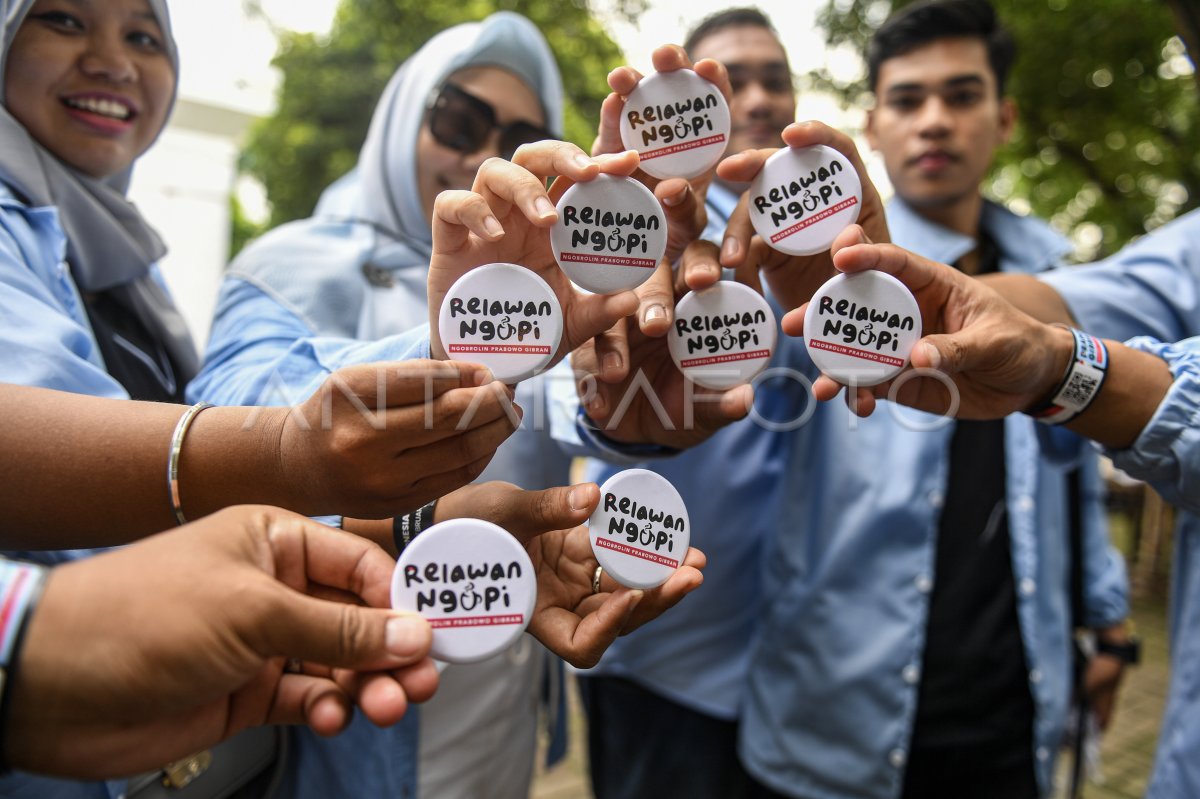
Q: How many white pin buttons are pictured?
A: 8